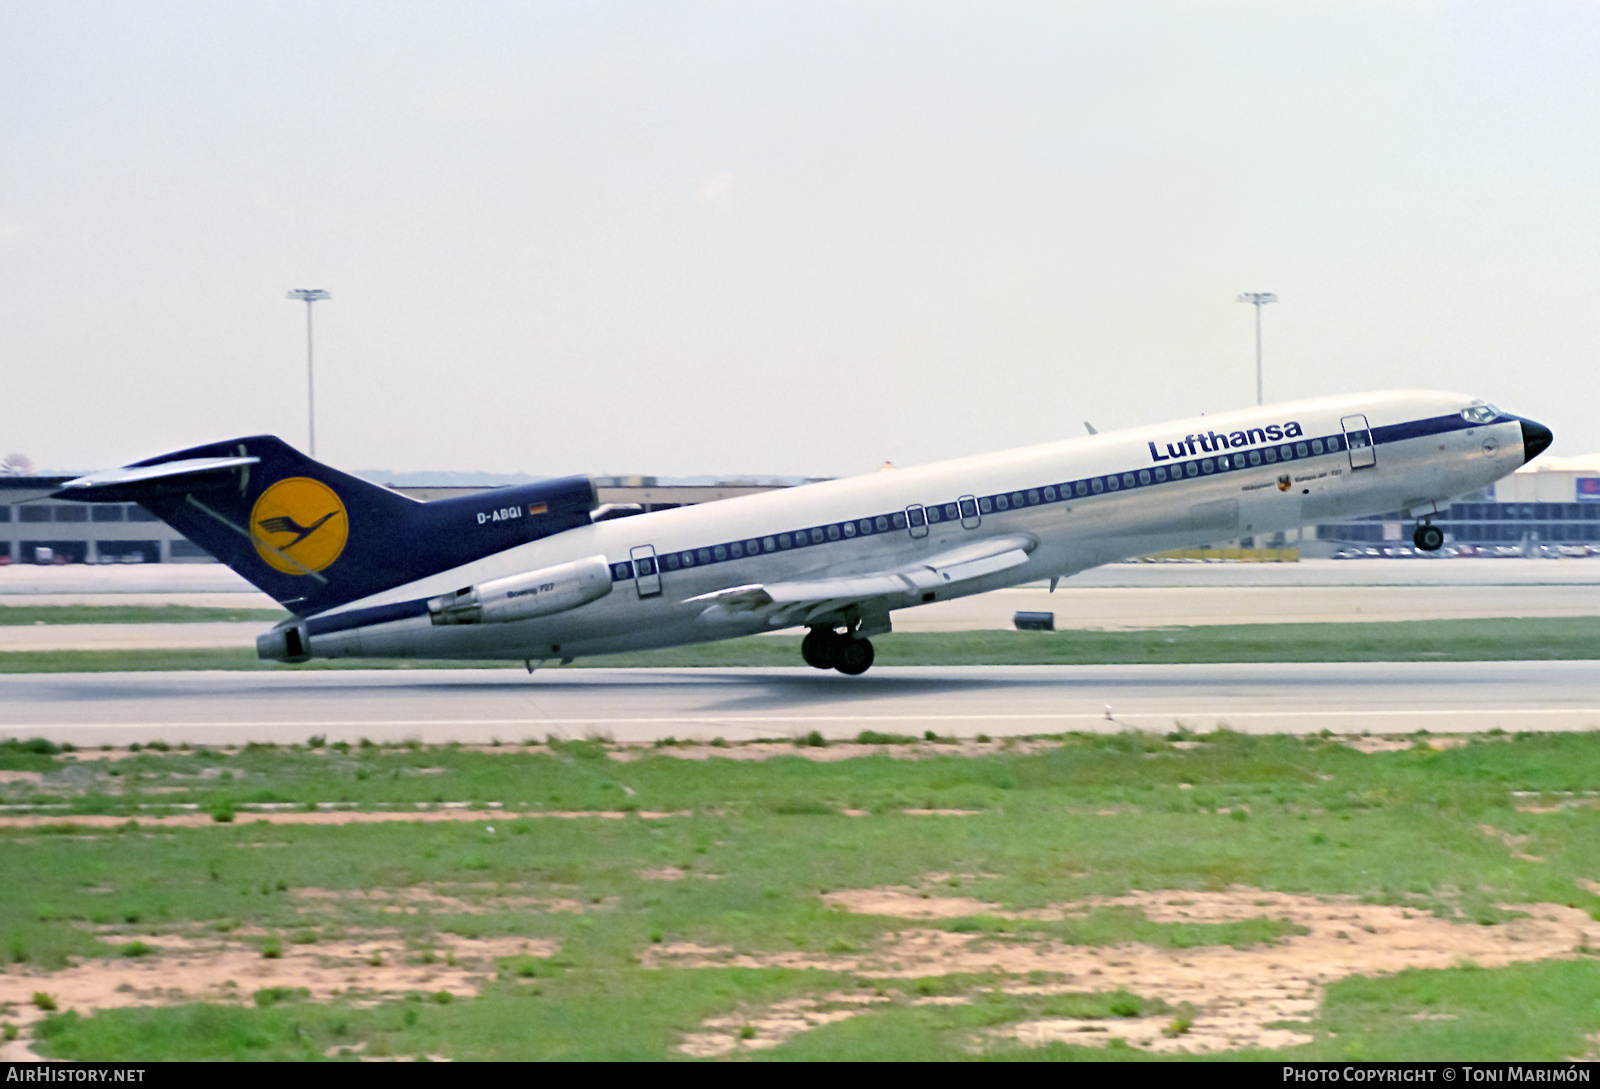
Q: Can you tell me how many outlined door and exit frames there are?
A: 4